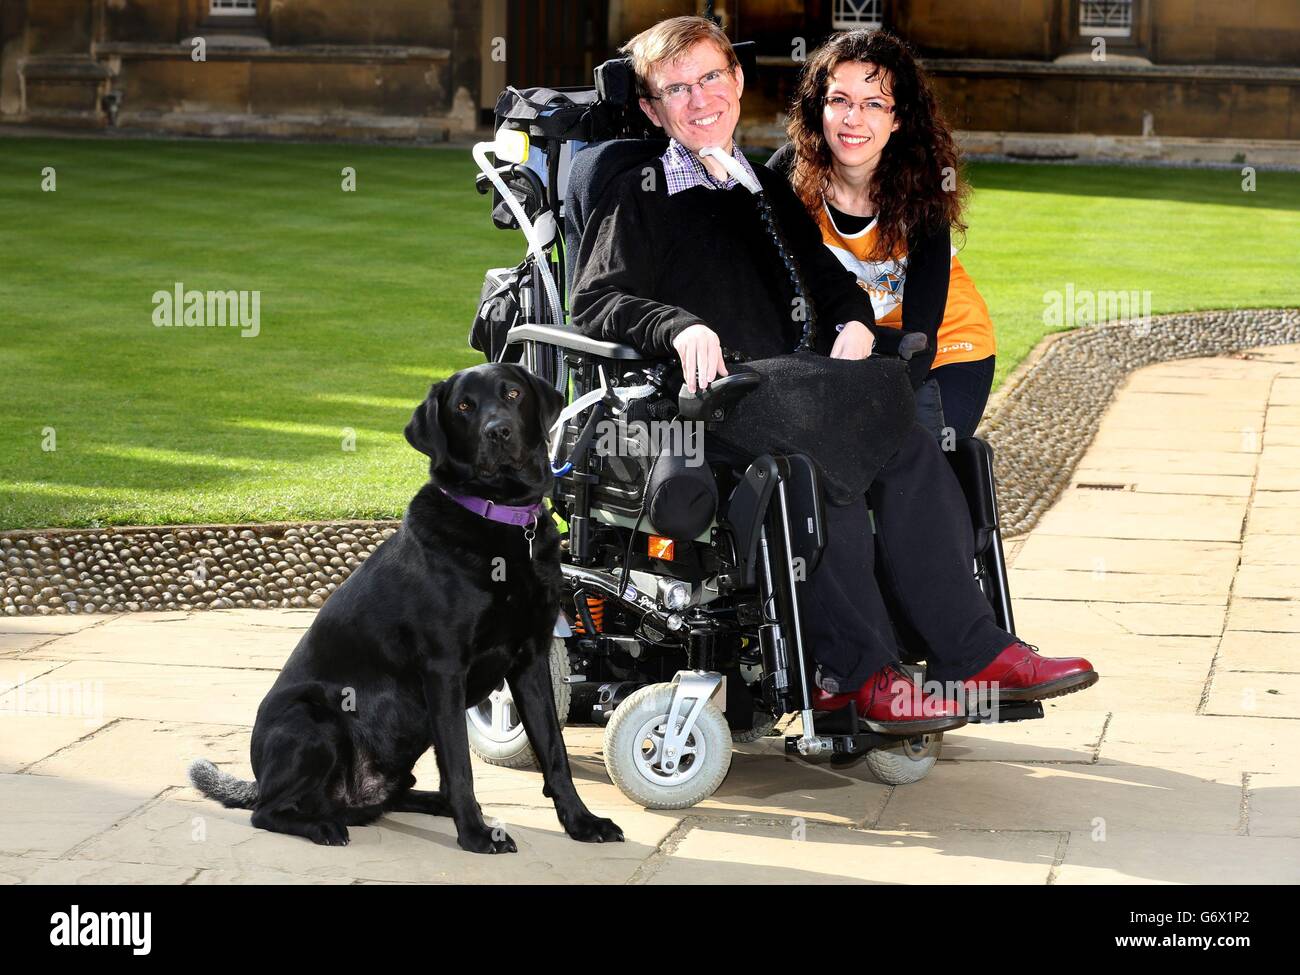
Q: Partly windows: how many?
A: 3